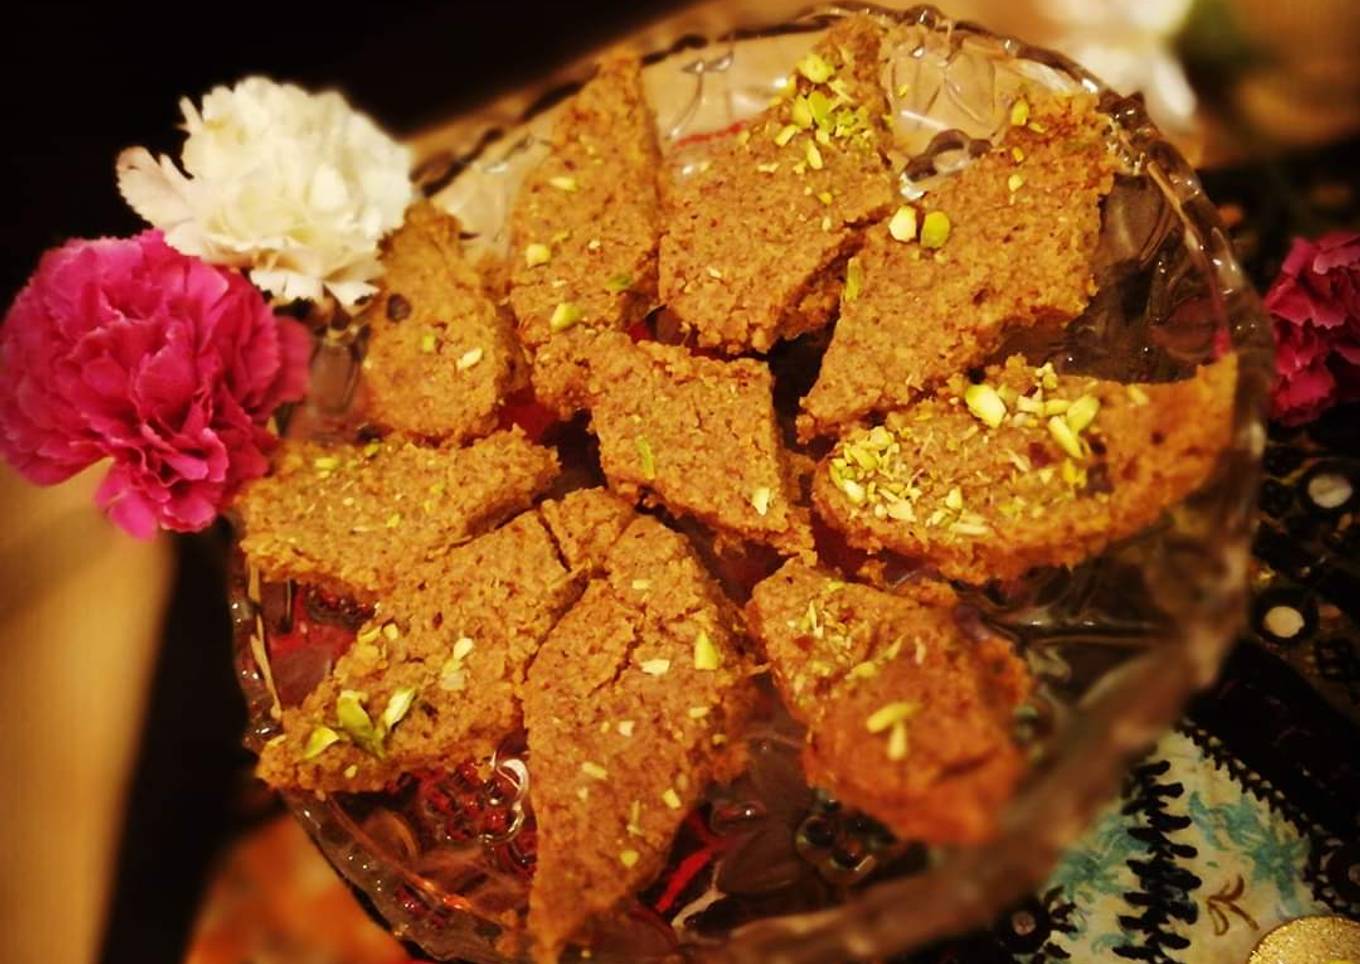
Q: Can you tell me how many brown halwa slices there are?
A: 10